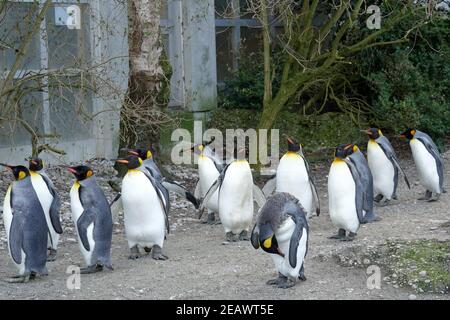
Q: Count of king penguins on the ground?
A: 13